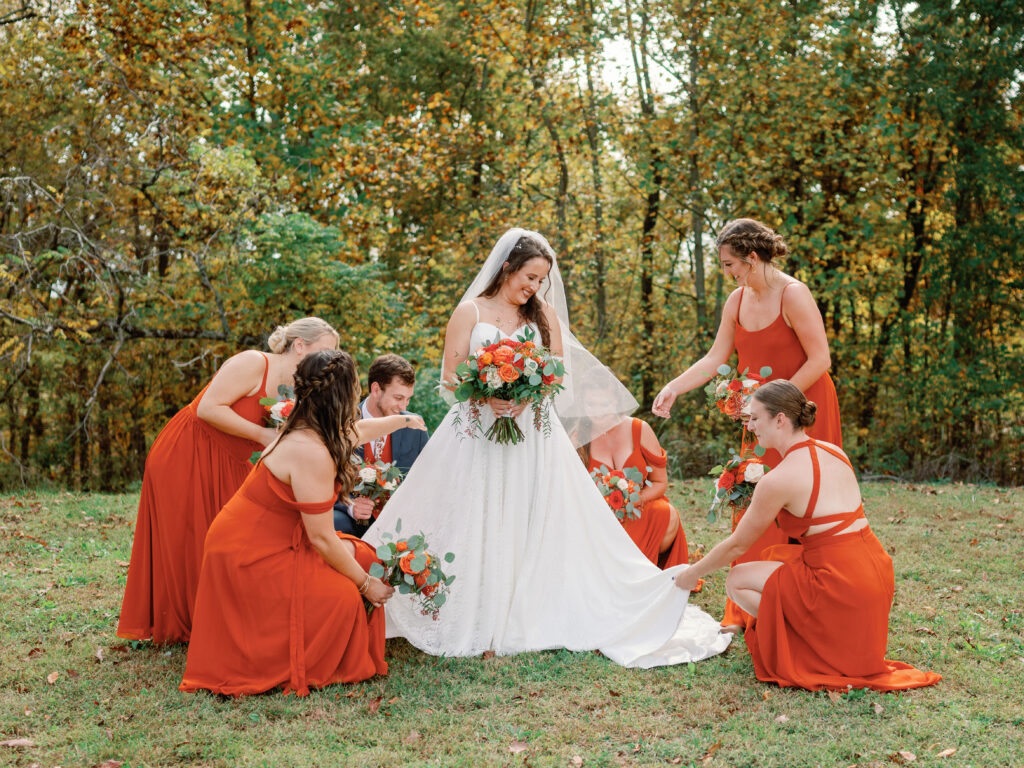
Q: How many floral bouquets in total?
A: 7